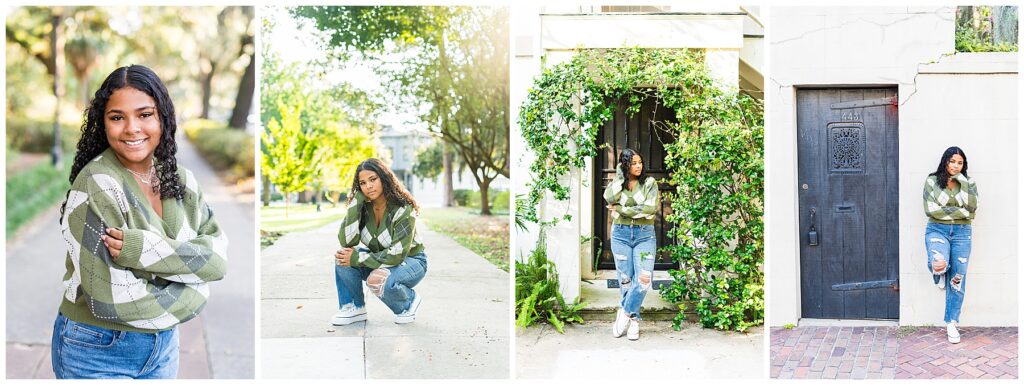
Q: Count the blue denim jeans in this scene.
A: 4